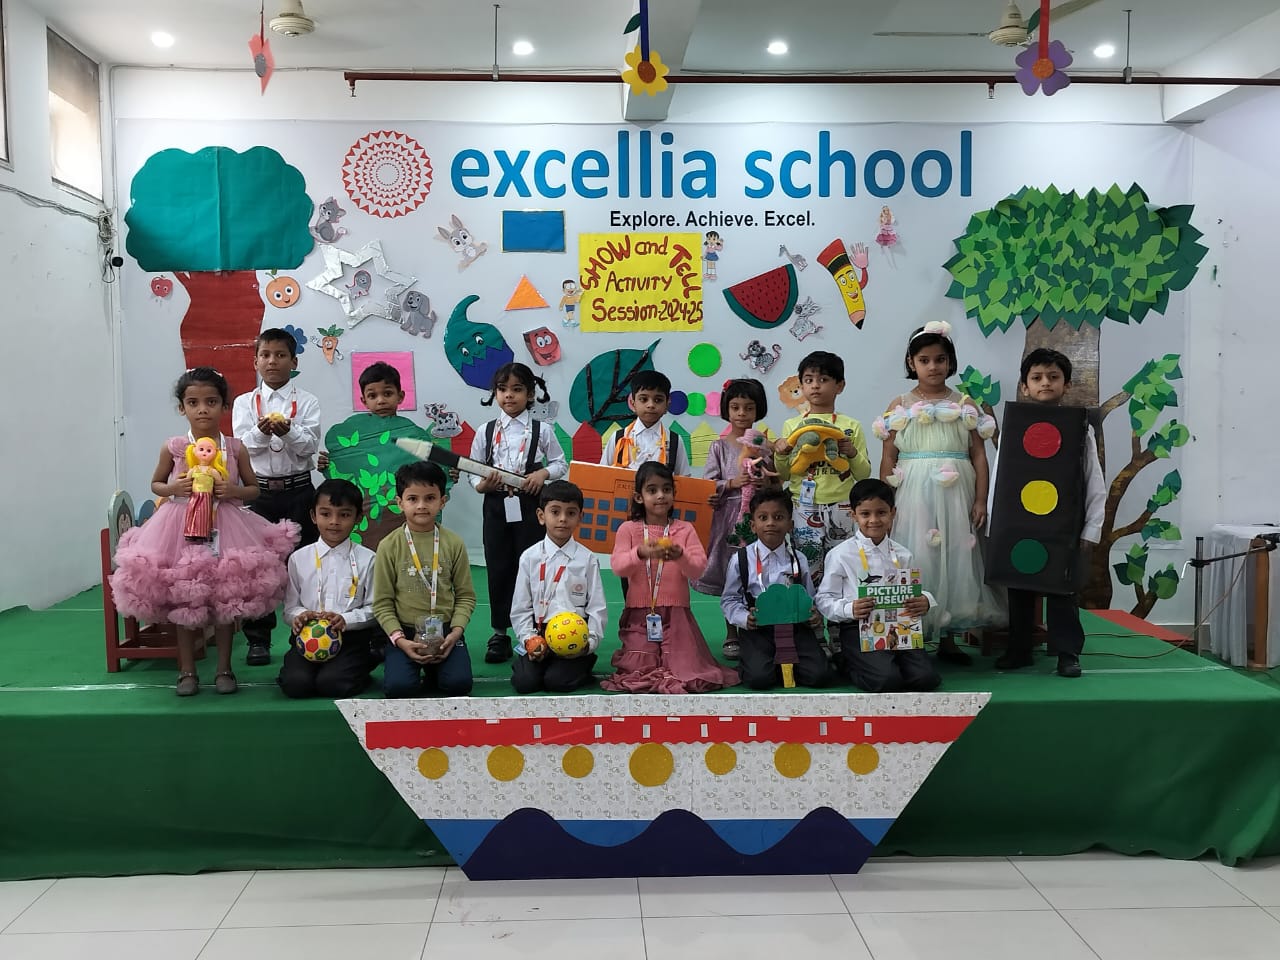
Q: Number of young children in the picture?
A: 15